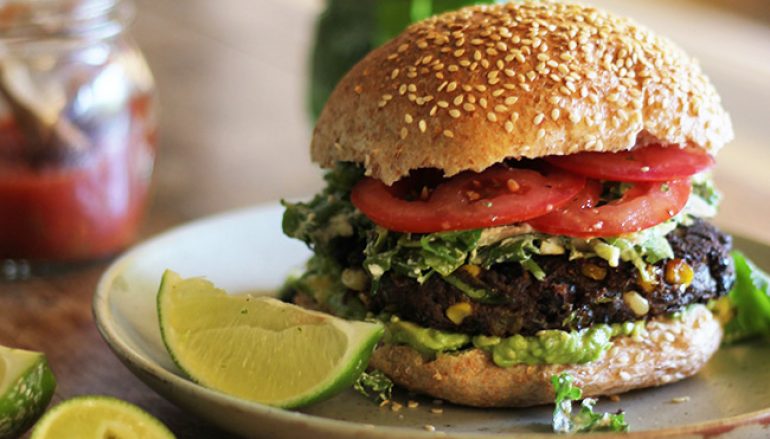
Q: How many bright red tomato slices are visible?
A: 3